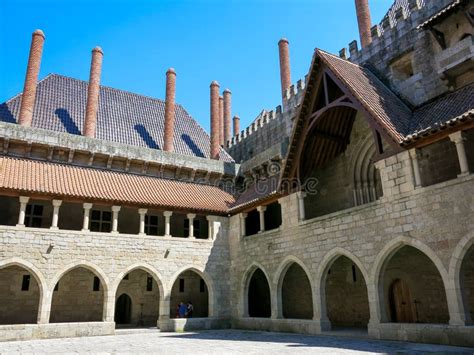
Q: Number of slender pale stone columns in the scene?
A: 13